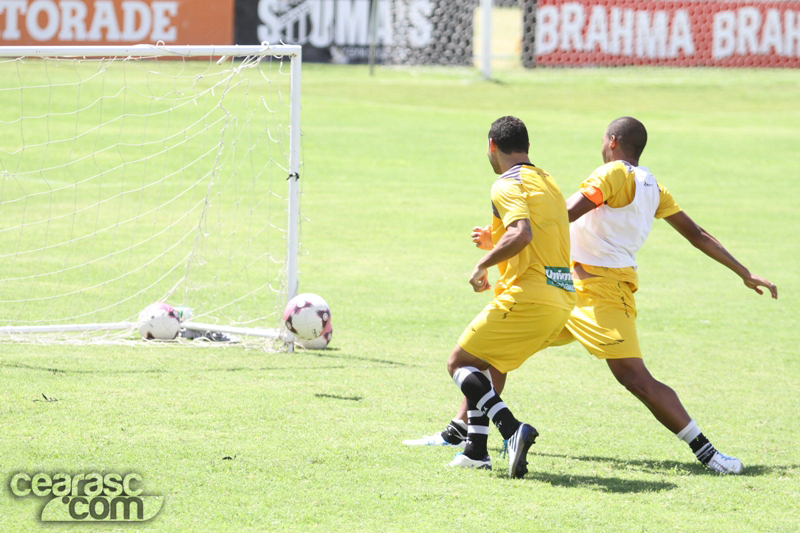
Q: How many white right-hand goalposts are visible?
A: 1